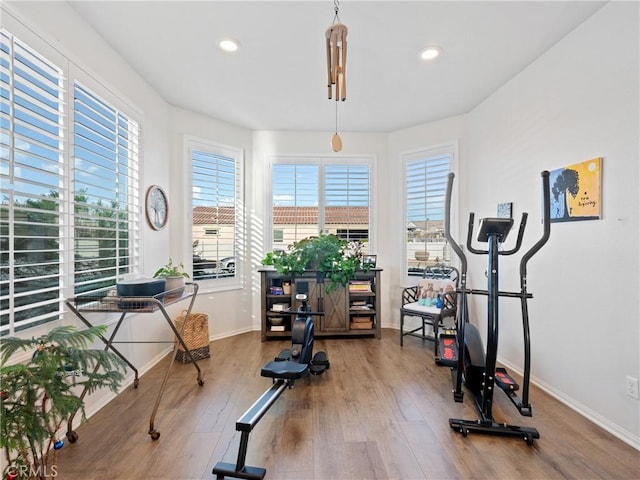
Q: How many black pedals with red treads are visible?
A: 2